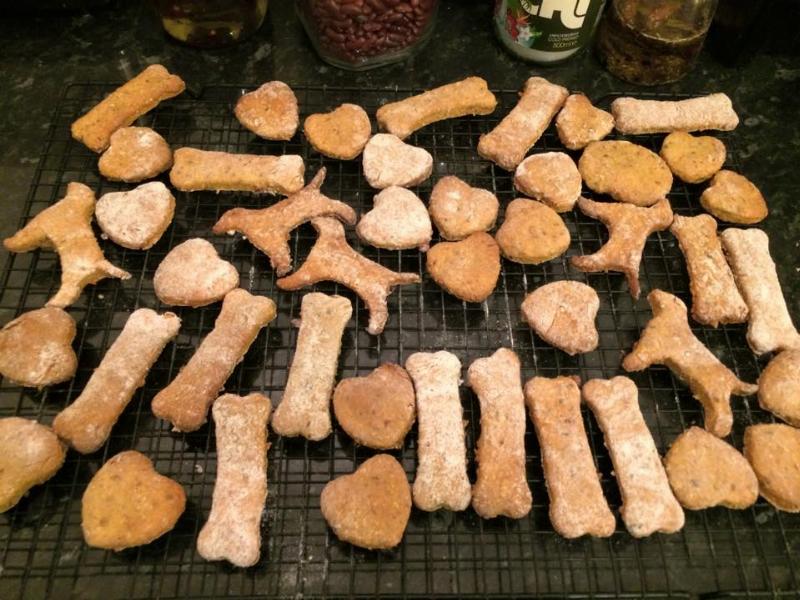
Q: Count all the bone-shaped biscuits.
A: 15